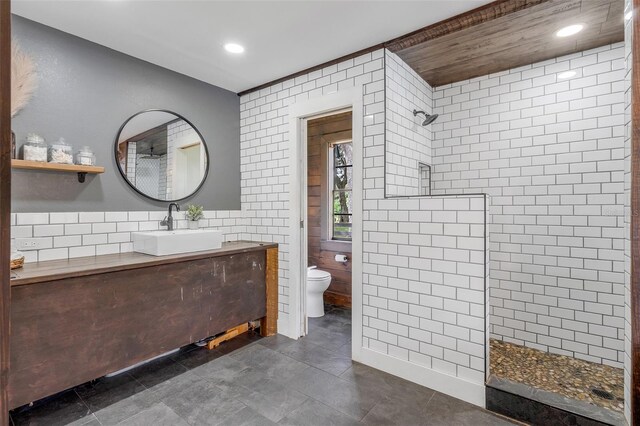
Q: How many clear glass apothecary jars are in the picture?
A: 3